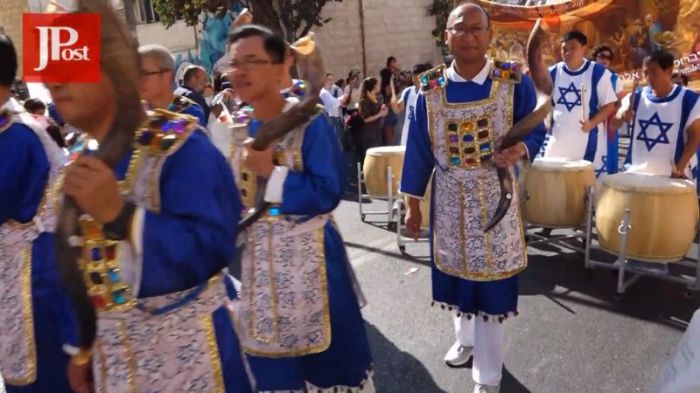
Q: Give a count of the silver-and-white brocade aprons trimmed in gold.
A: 4